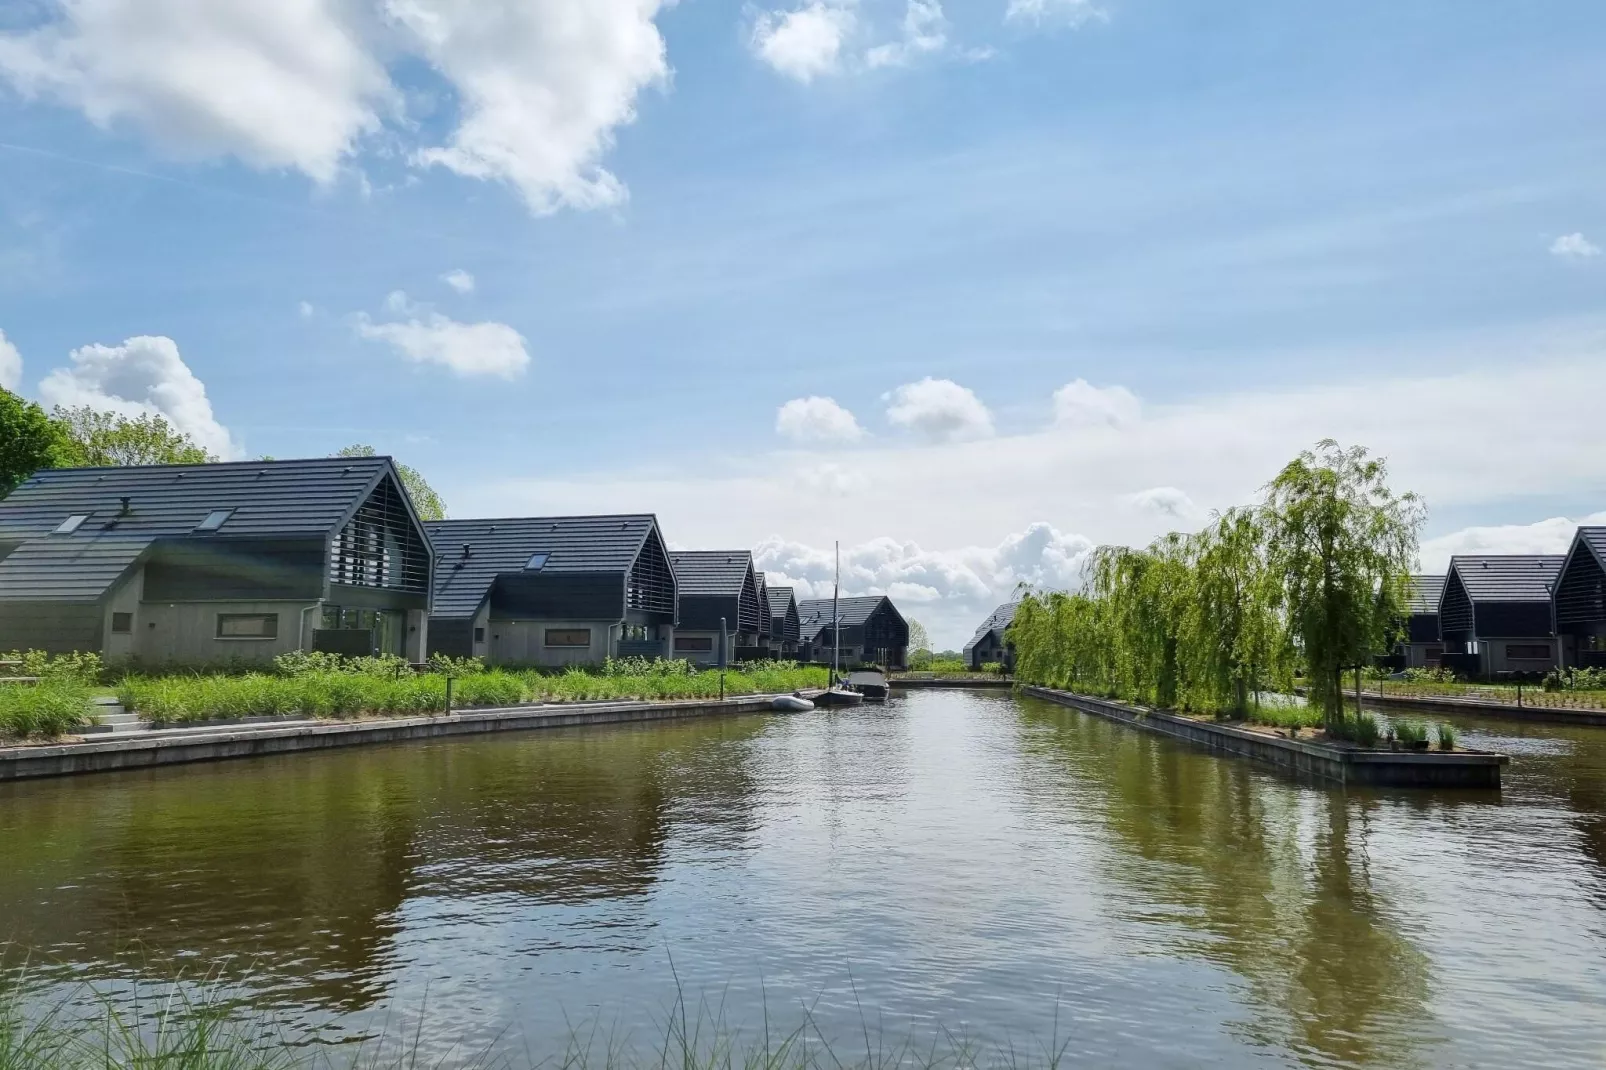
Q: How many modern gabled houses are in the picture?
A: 10